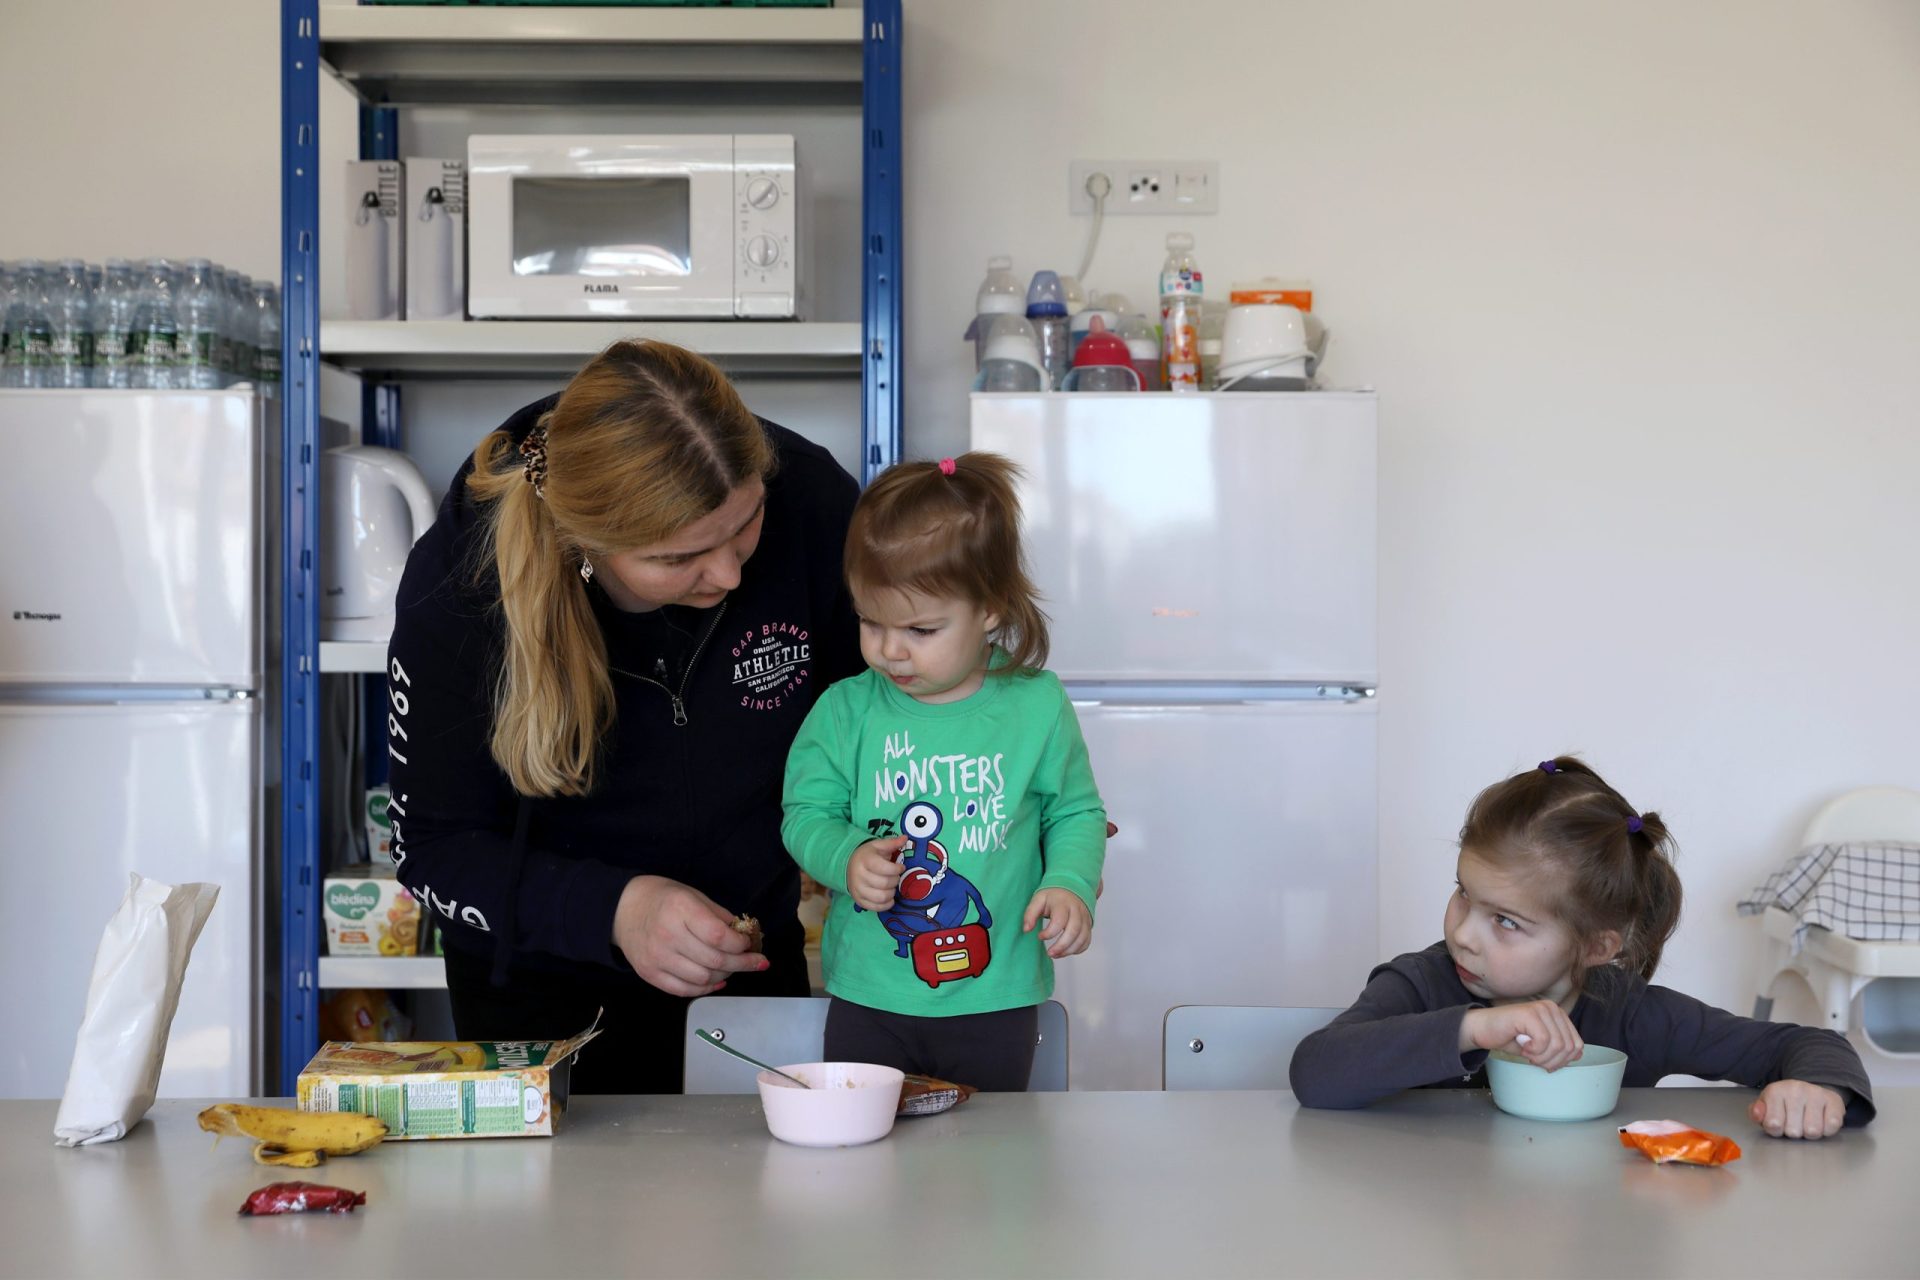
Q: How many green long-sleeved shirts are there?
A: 1